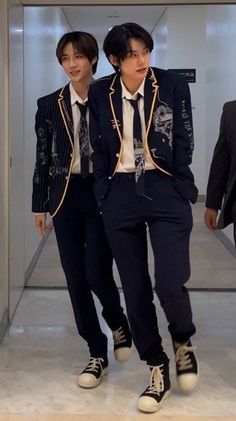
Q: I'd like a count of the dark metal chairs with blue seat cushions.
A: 0